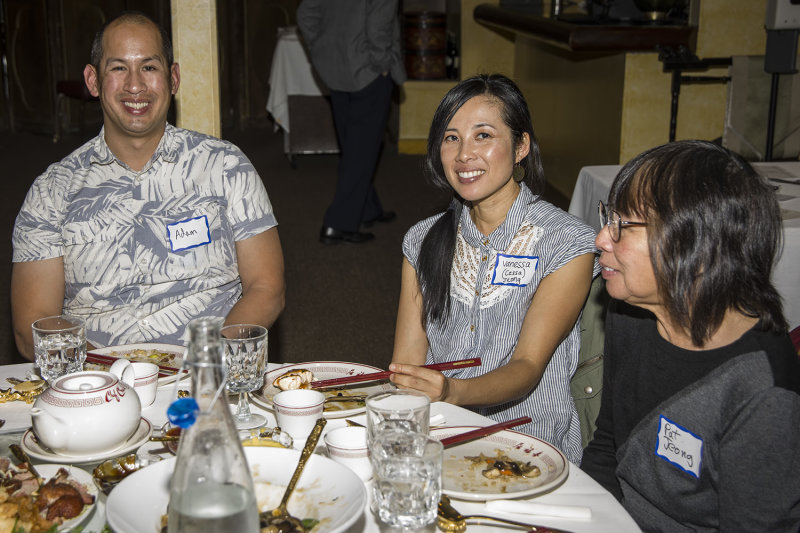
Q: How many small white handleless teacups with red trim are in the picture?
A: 3